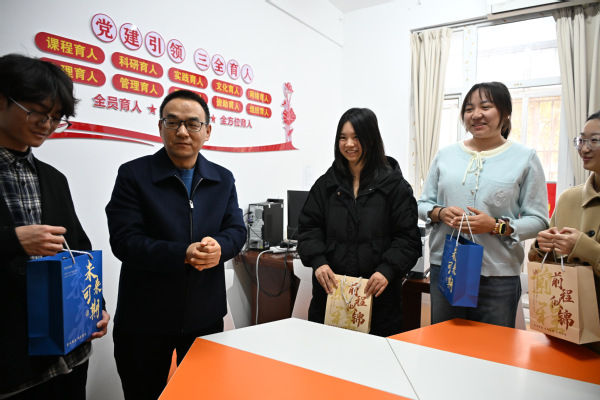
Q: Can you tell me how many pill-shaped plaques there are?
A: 10